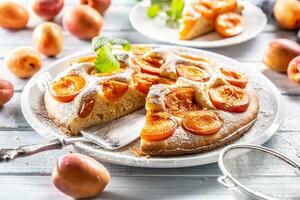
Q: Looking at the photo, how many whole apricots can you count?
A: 11